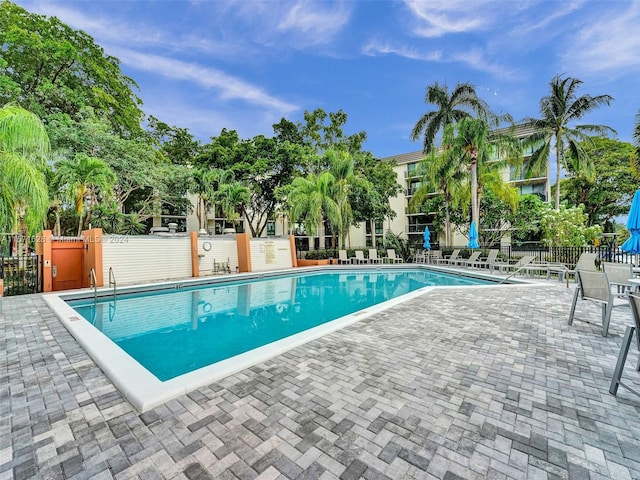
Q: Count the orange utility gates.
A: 1